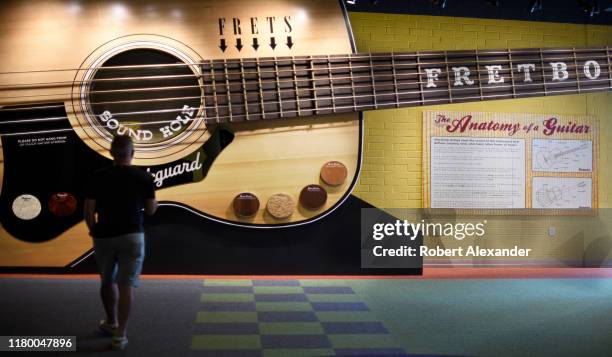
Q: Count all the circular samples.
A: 6